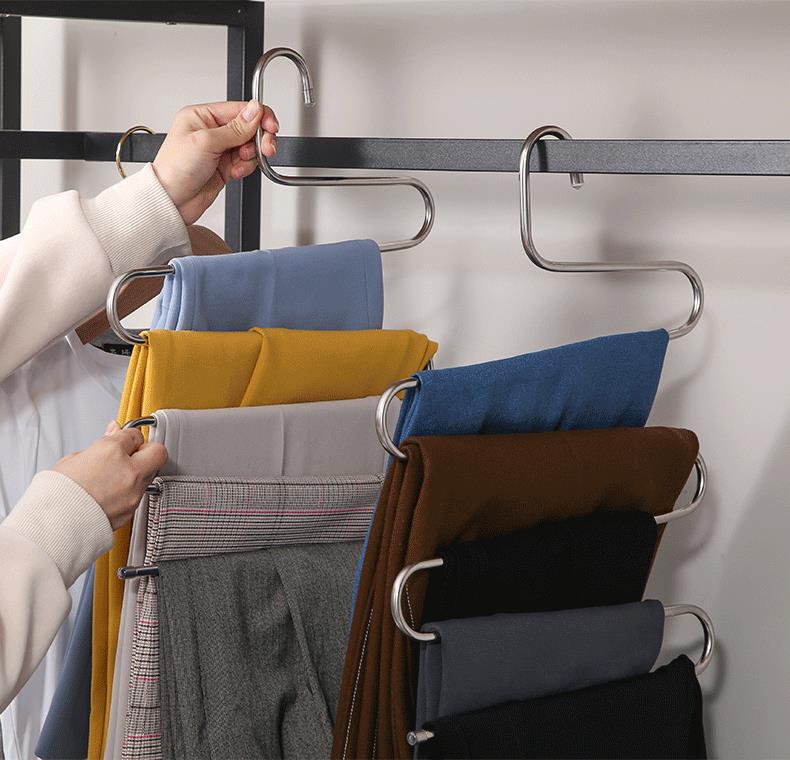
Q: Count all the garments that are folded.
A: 10